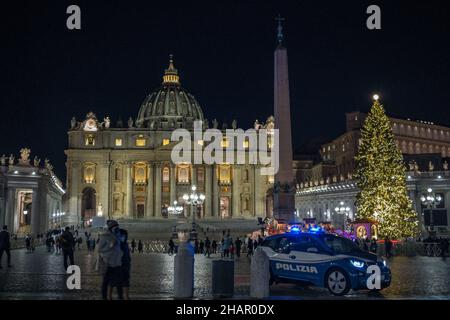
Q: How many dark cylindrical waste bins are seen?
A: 1